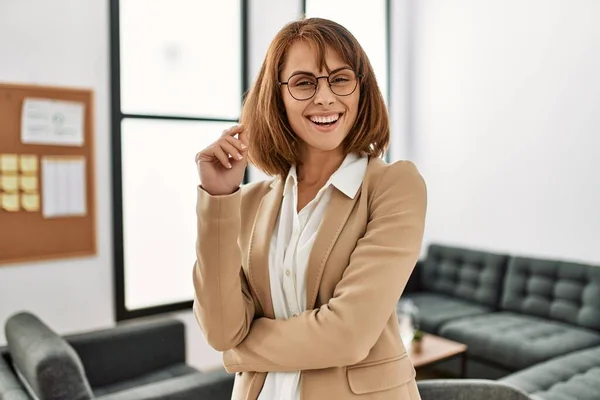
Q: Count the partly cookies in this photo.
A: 0